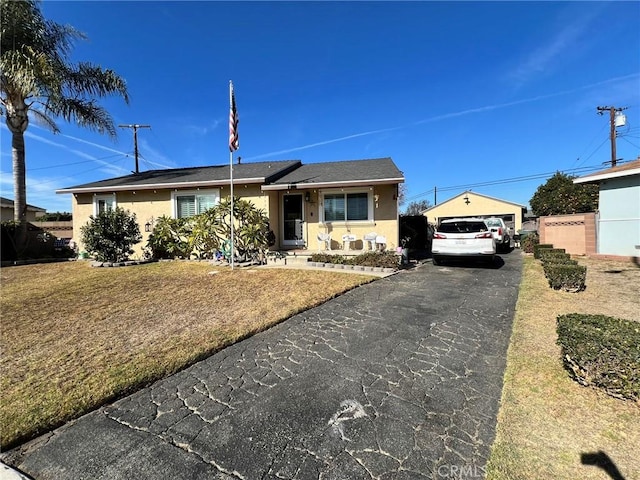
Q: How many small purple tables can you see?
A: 0